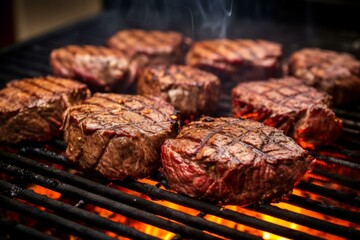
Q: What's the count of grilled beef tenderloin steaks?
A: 9